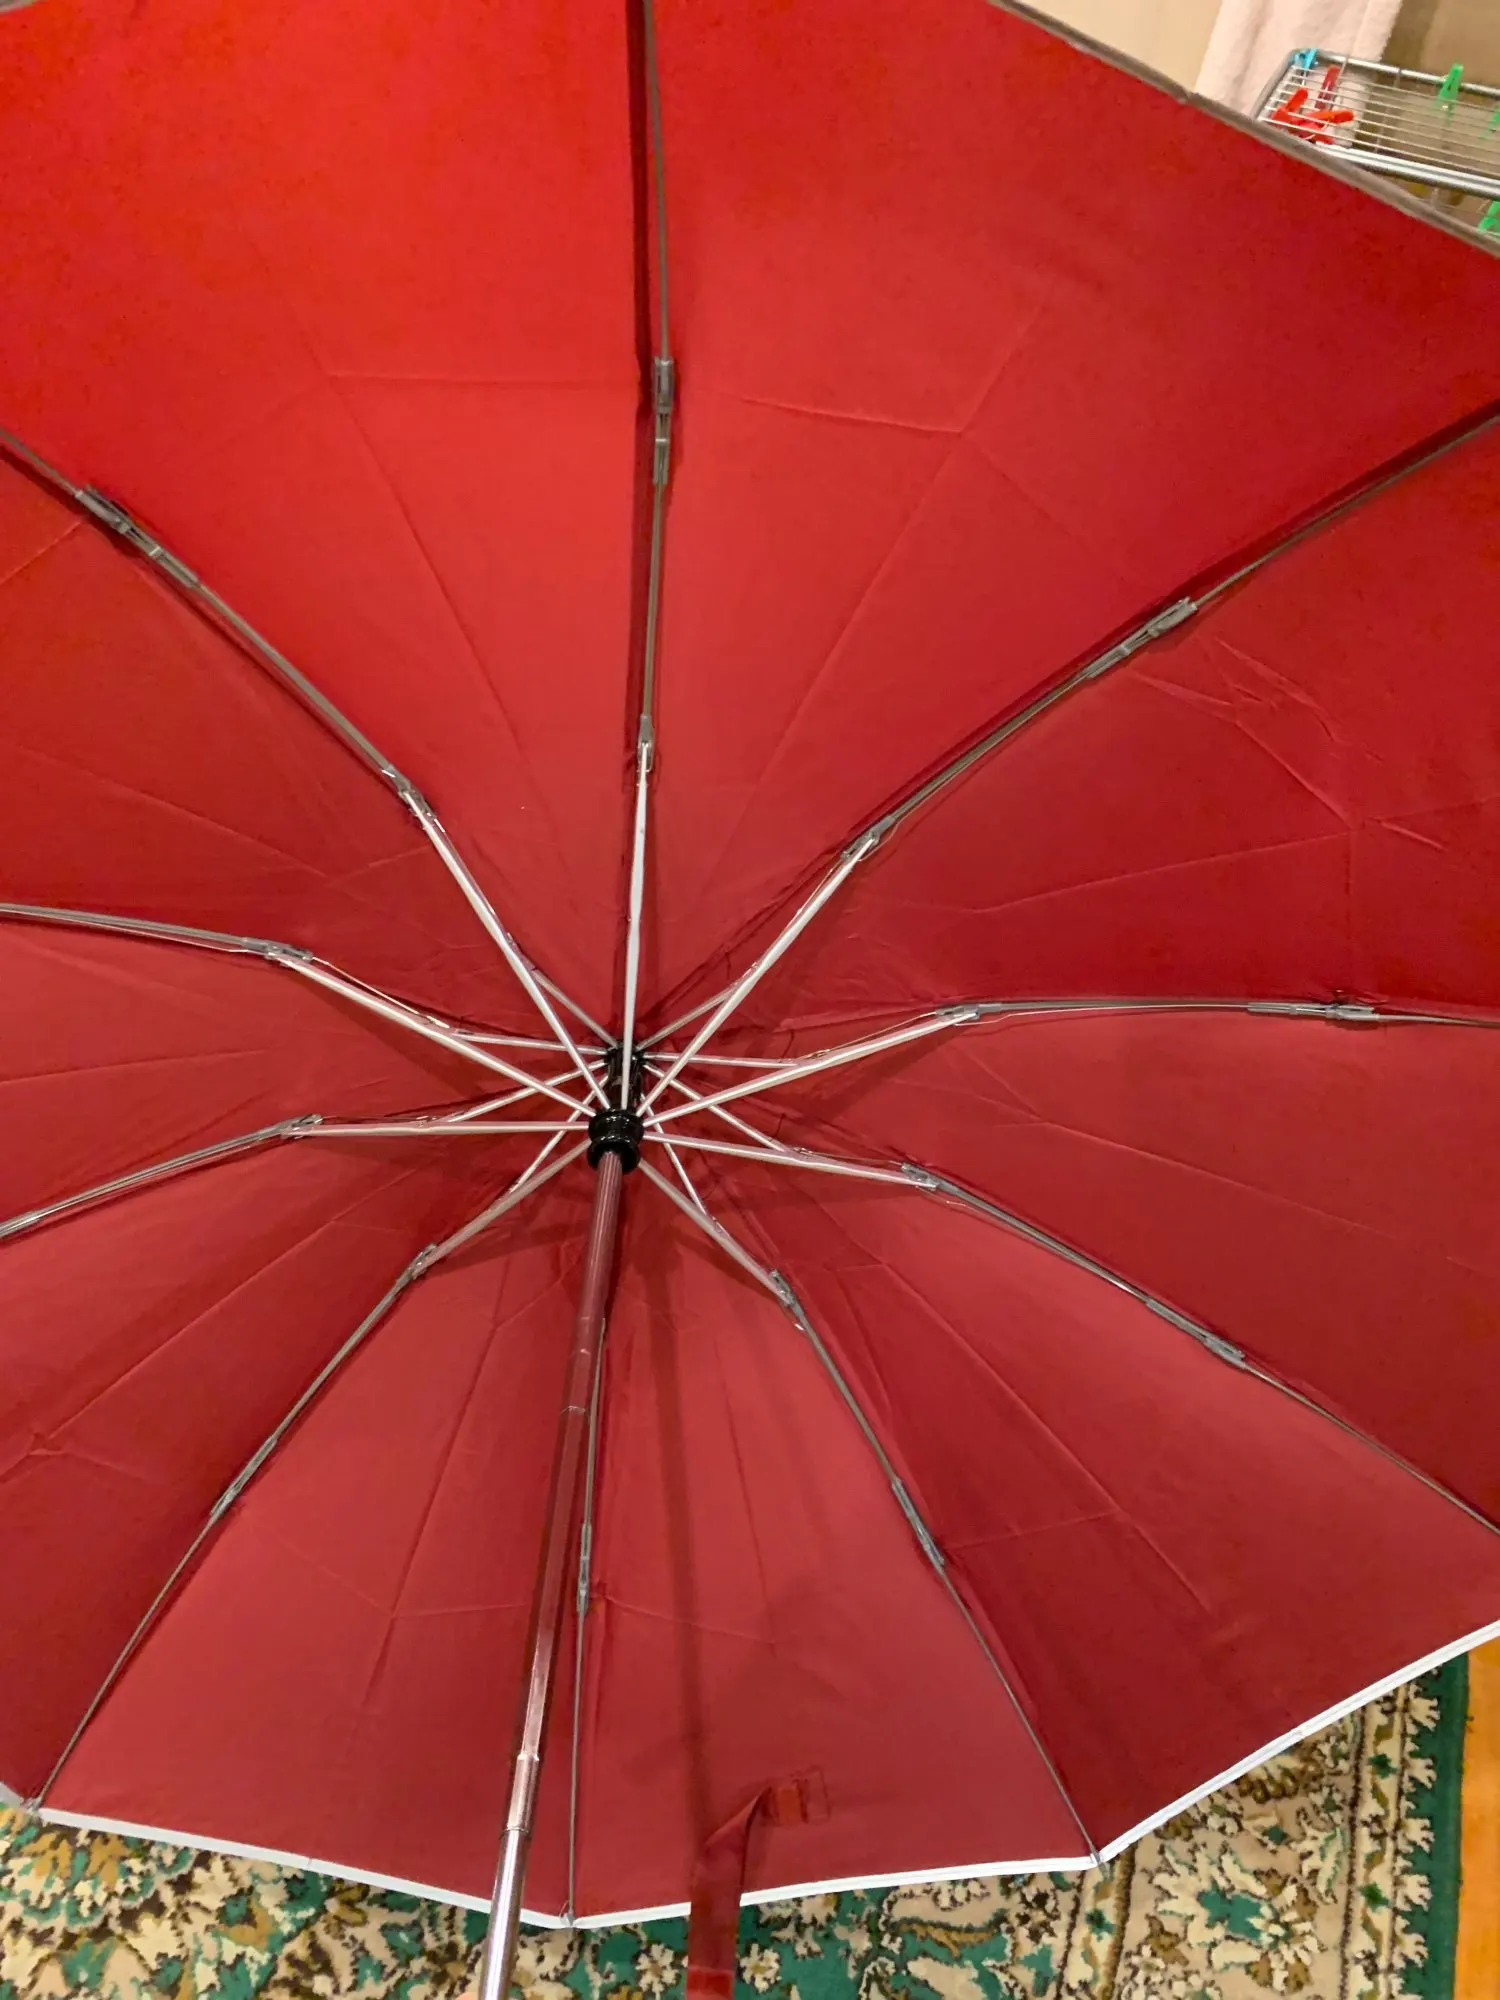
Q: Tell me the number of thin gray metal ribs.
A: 10